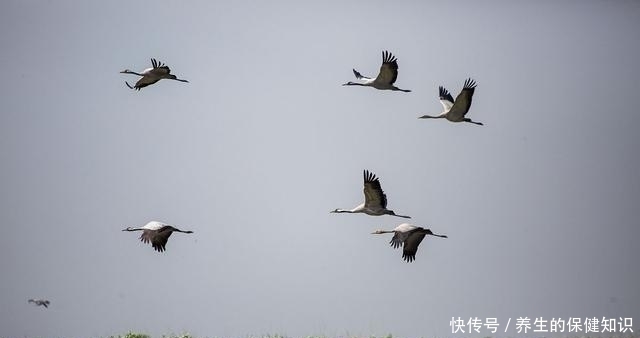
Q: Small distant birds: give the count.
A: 1